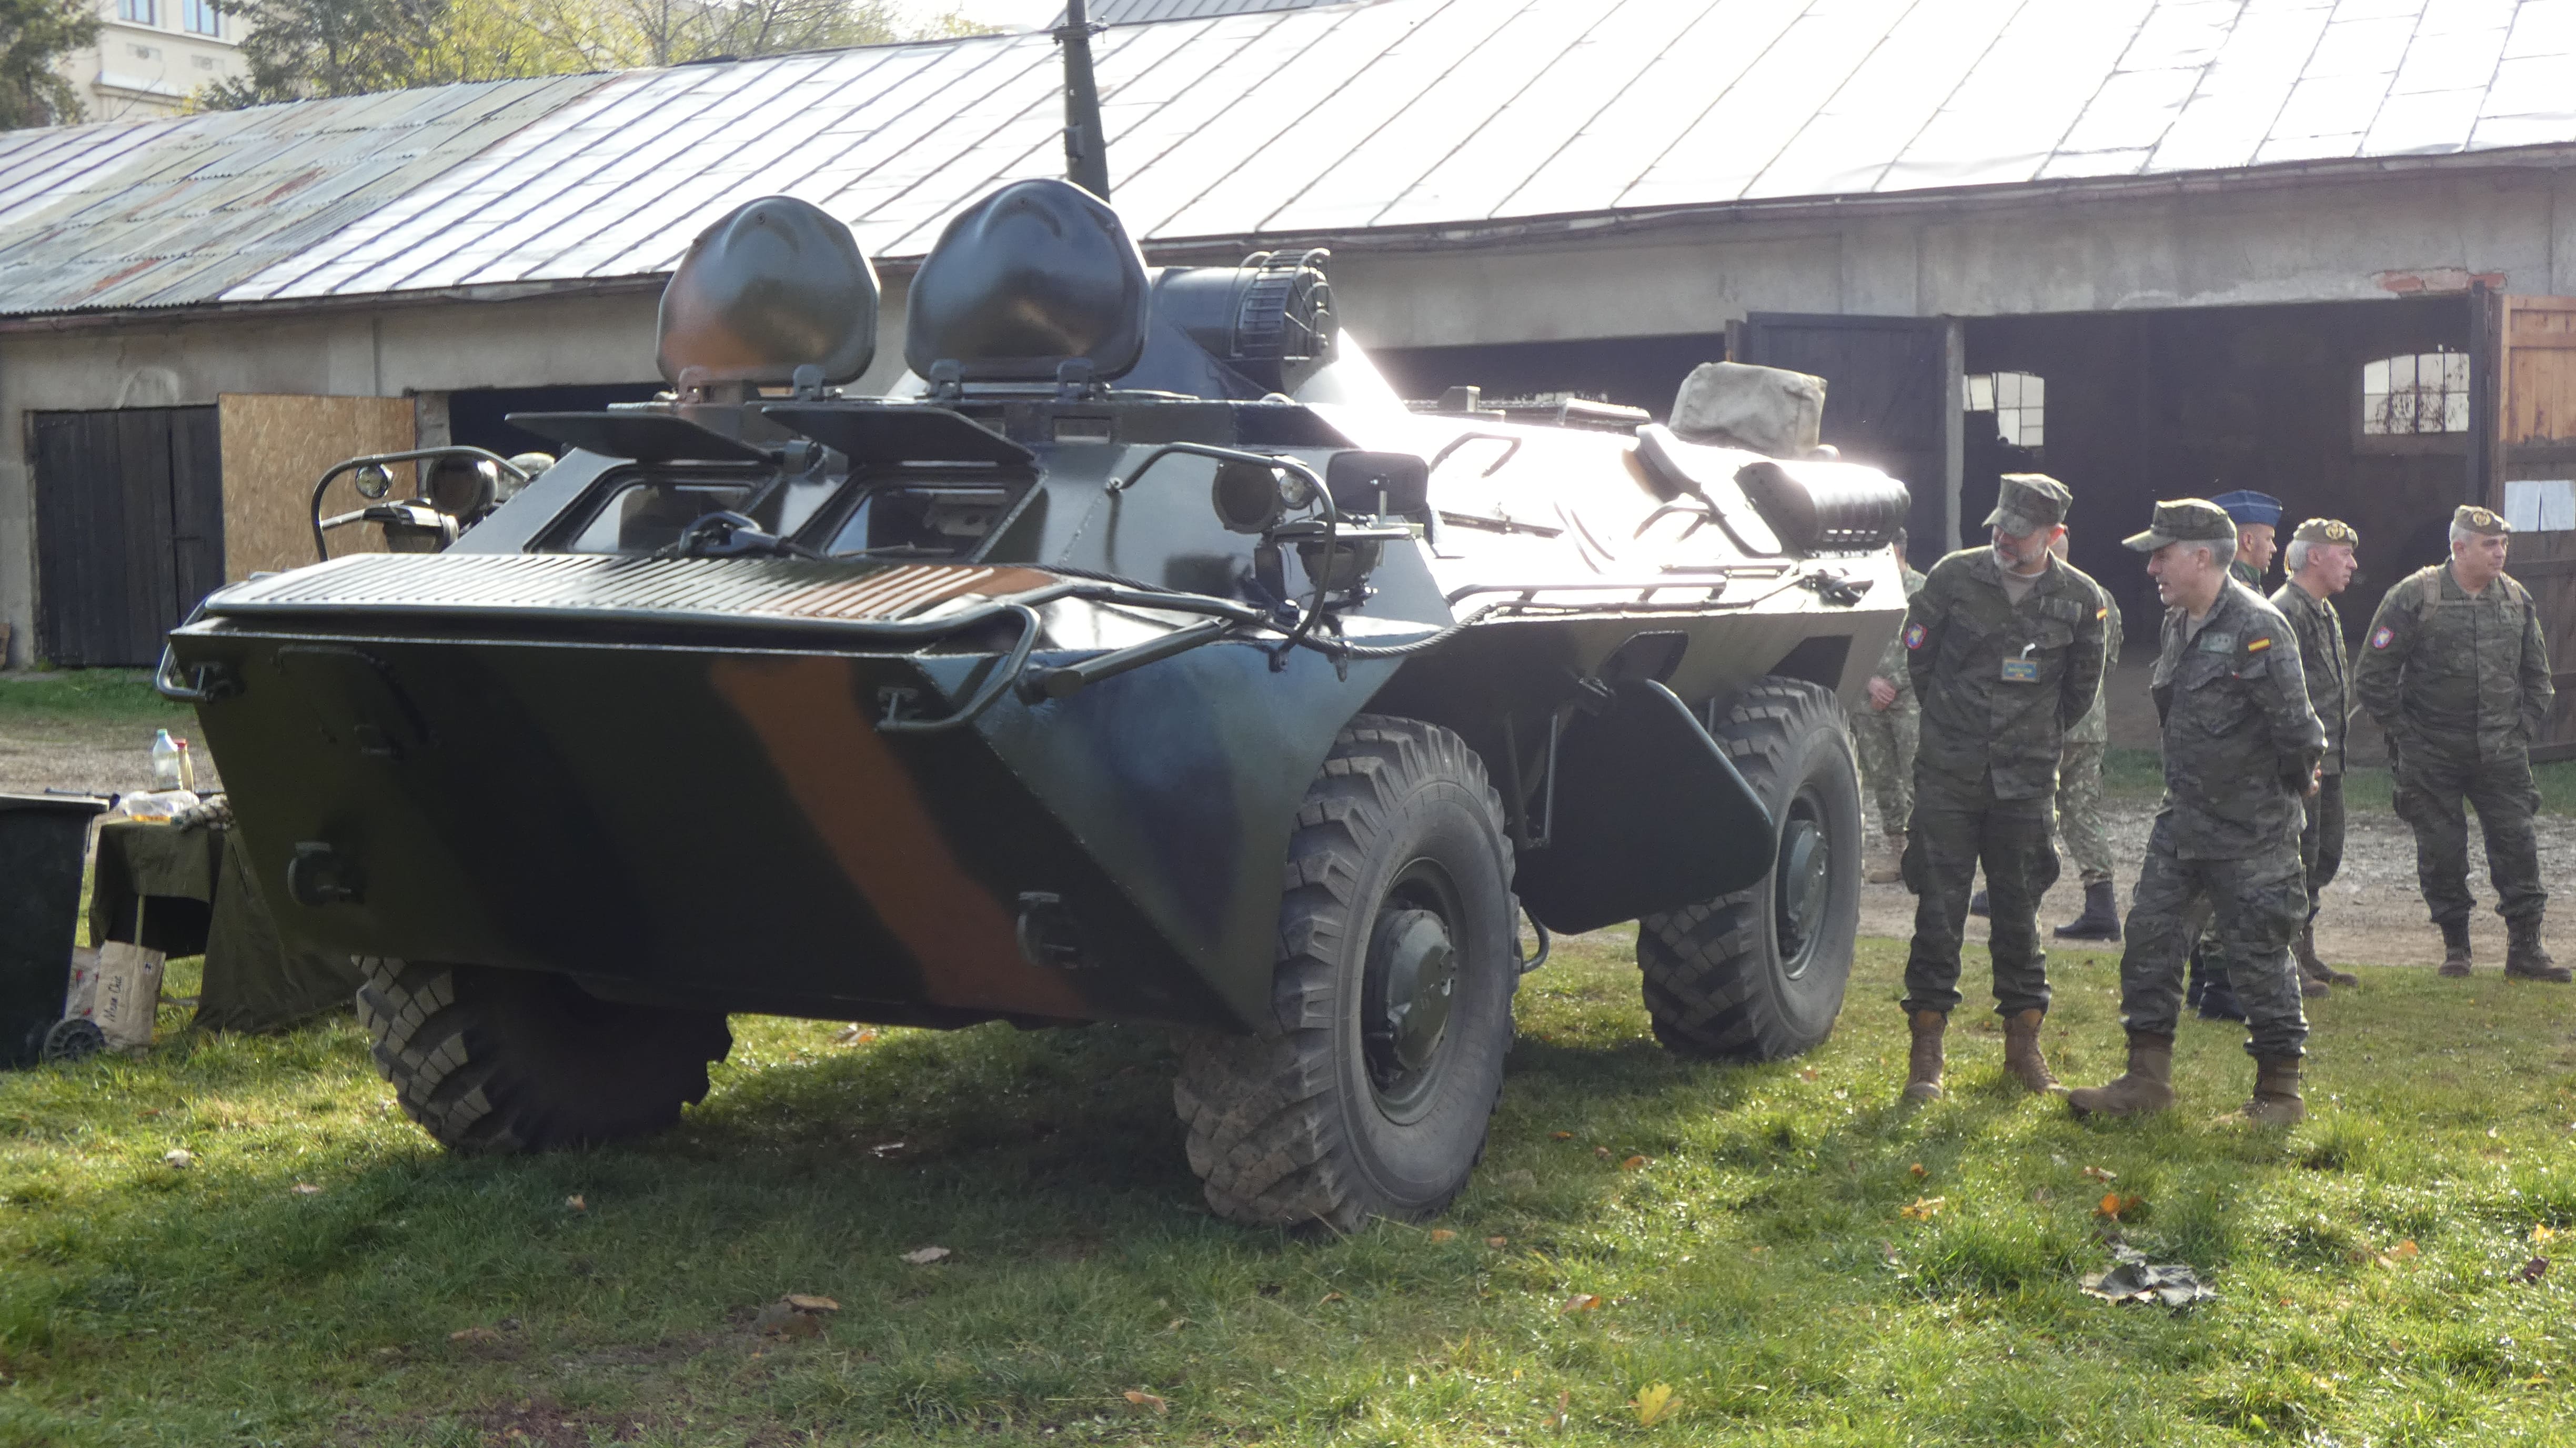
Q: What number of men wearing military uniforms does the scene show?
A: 7